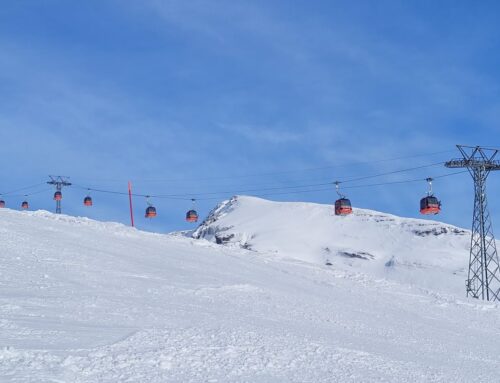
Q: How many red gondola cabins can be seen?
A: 8